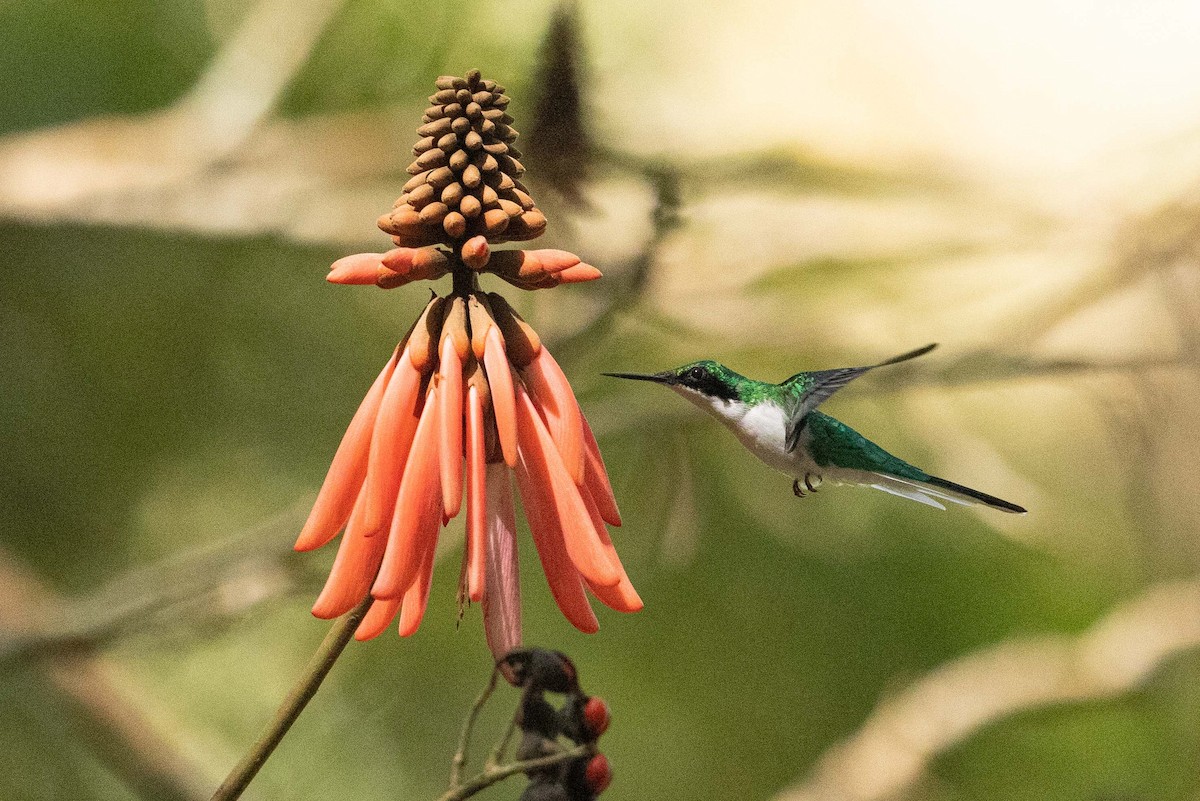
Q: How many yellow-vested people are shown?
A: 0